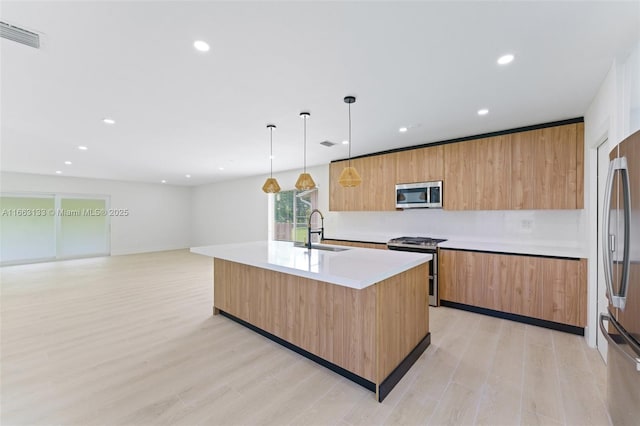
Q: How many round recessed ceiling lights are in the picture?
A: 13